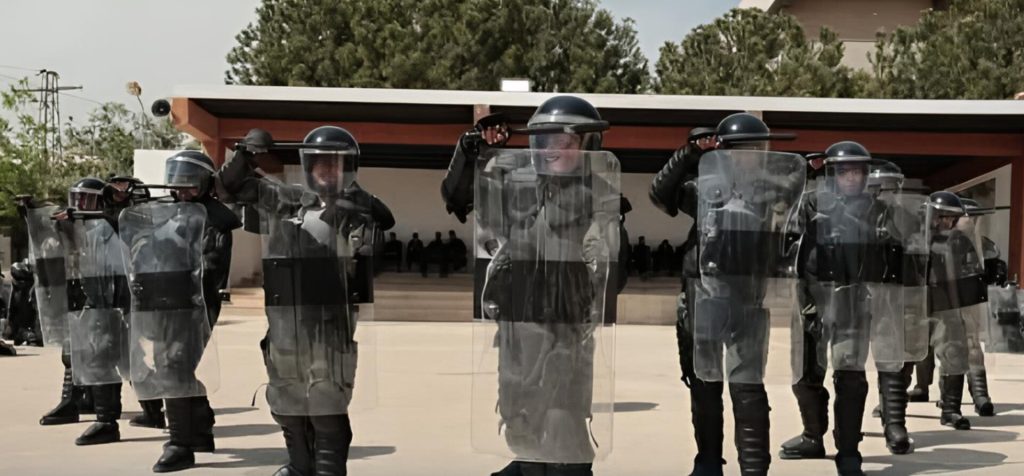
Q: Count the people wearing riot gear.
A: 11